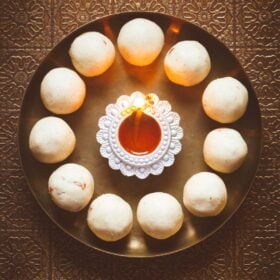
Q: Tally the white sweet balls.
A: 11